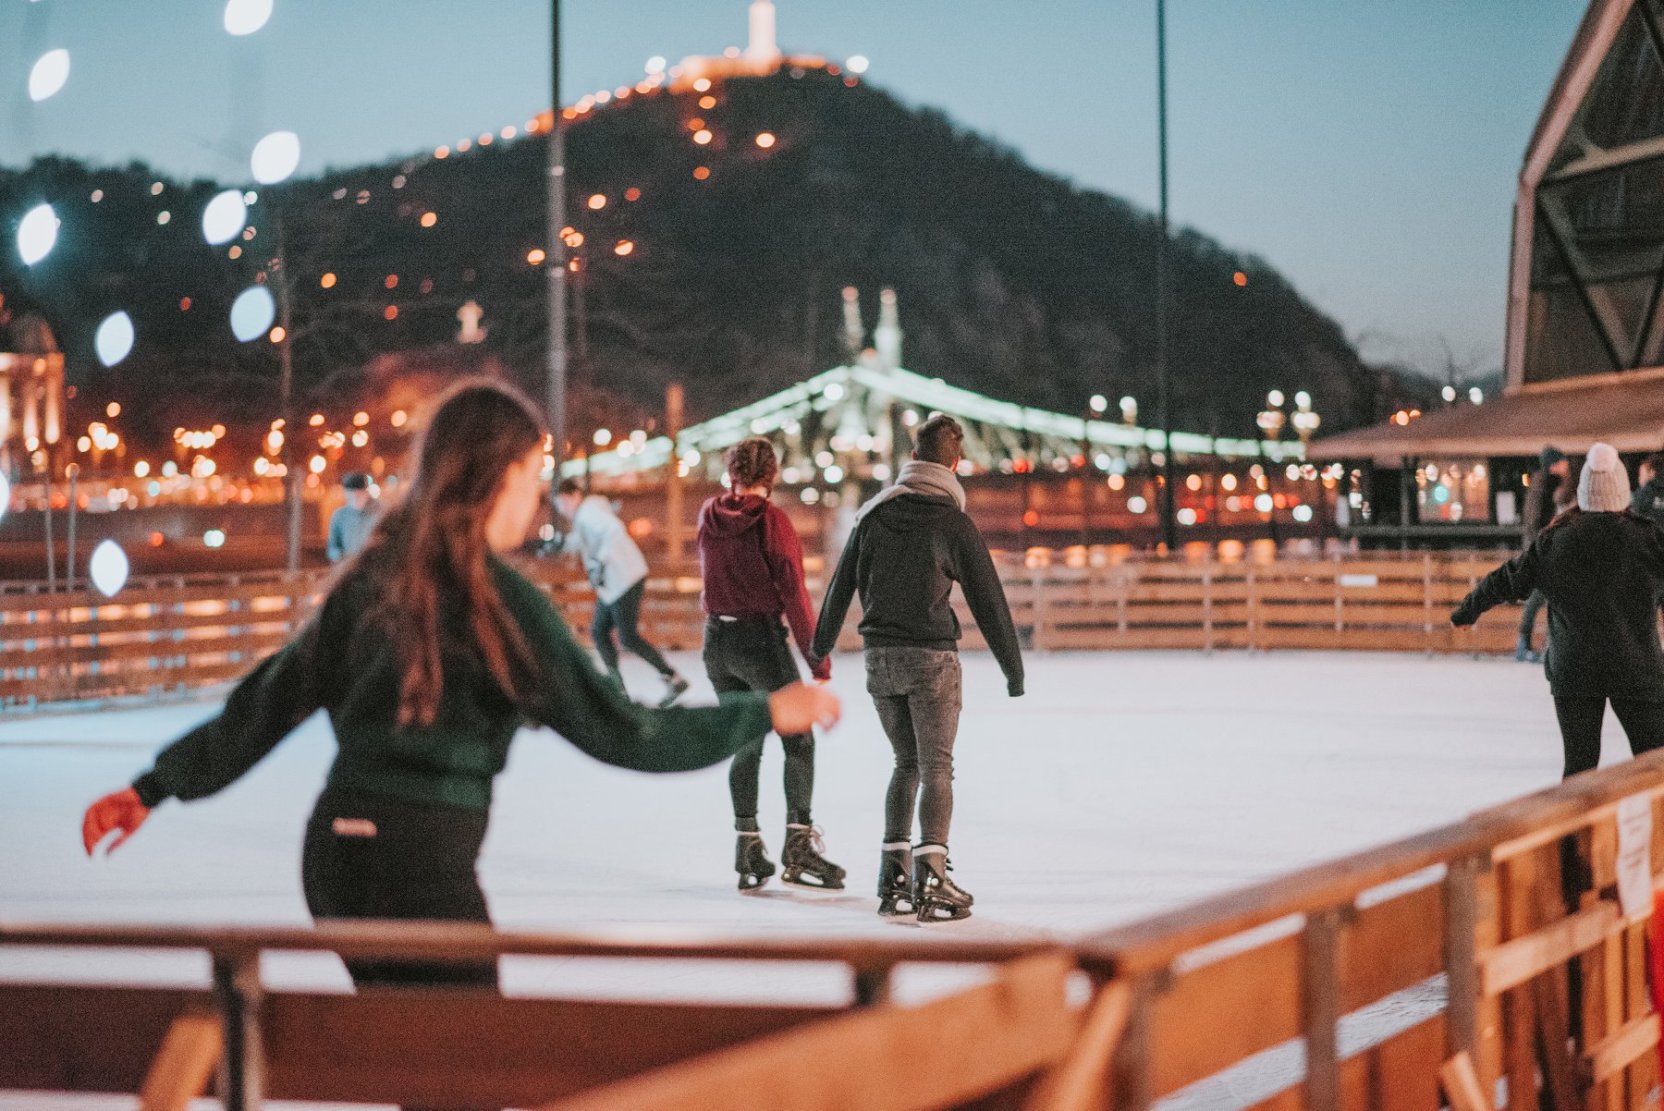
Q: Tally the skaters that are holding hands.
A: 2